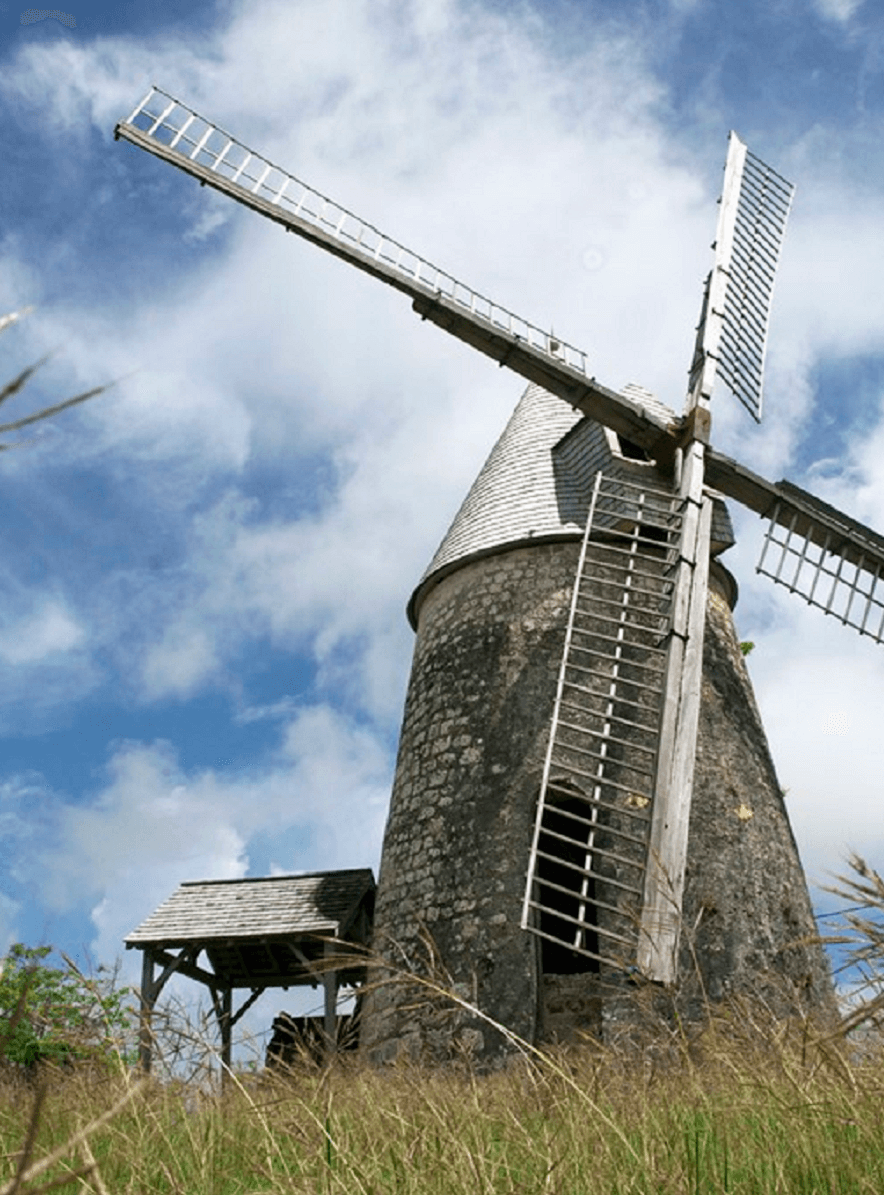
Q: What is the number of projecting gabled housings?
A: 1